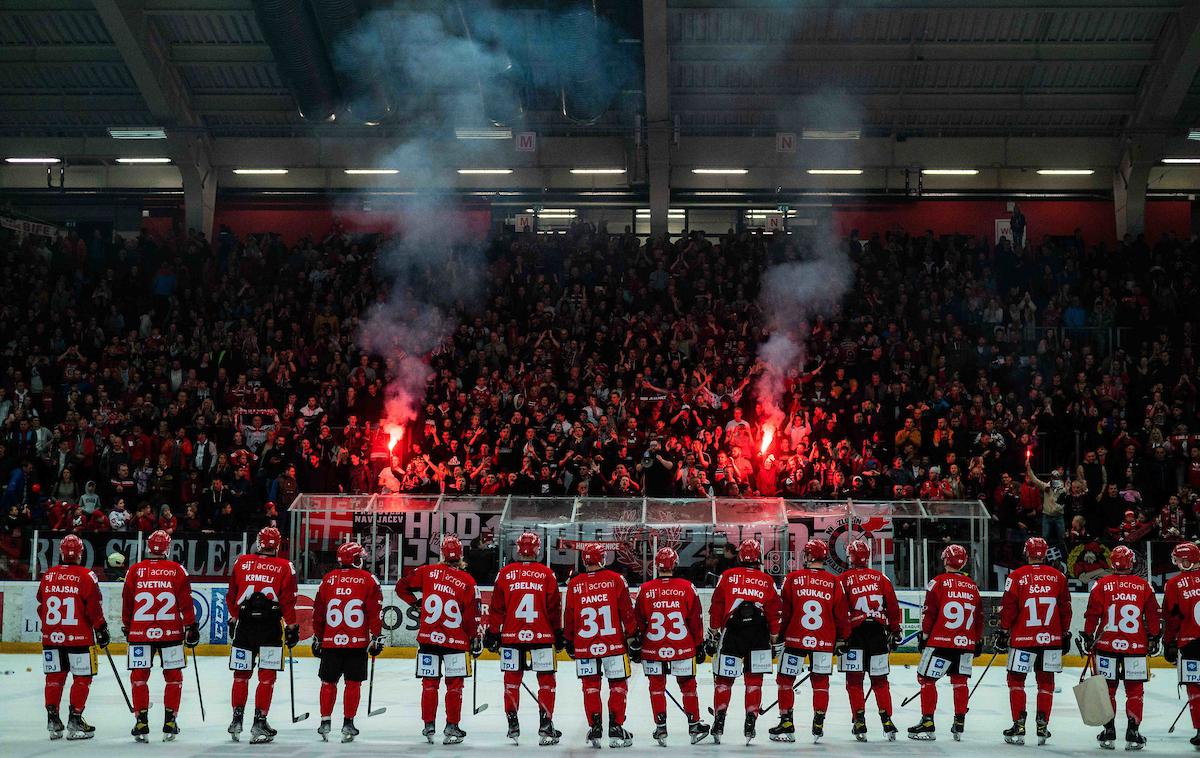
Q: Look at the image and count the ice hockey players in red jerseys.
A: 15